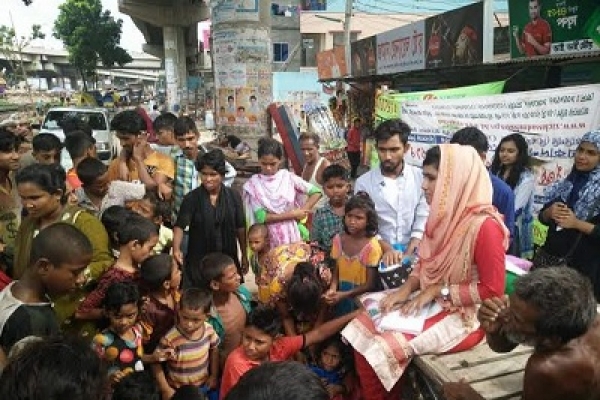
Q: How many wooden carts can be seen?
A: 1